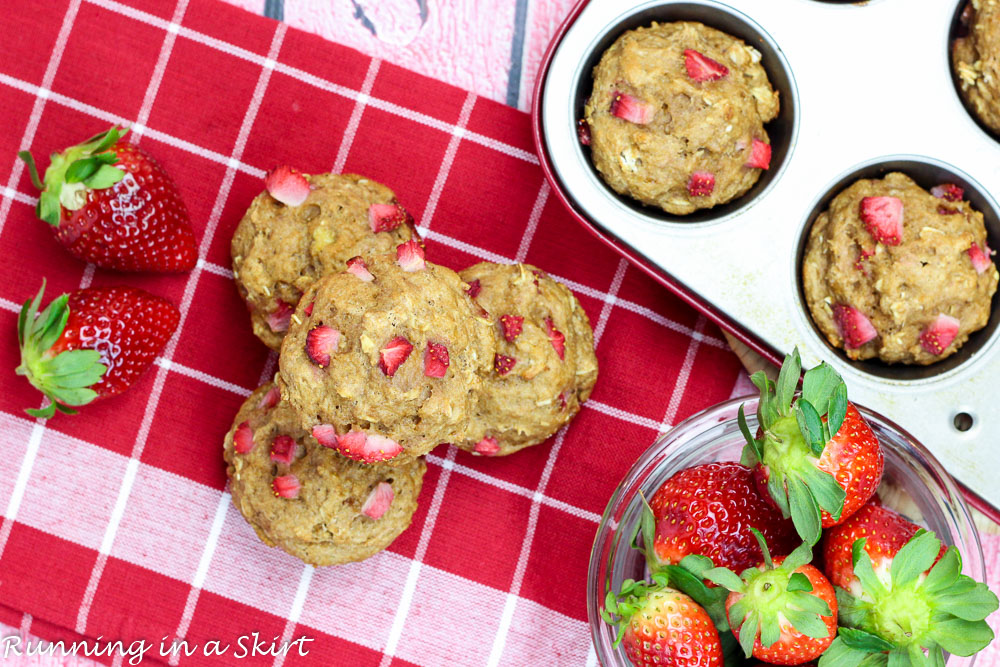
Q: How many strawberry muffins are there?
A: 7